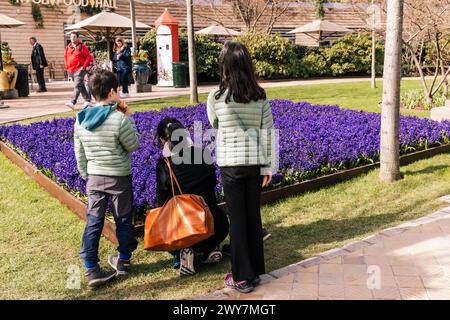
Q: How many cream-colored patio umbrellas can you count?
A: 4